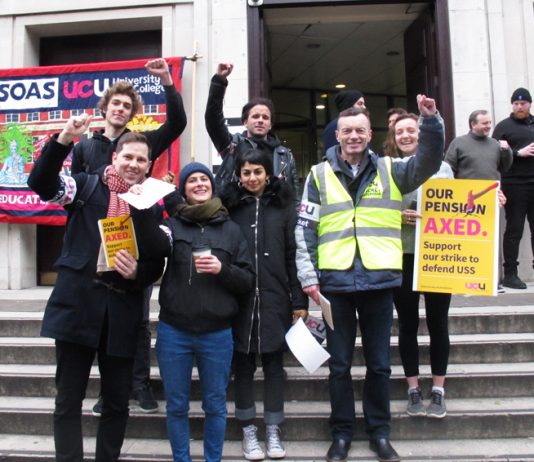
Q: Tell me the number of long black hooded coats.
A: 1